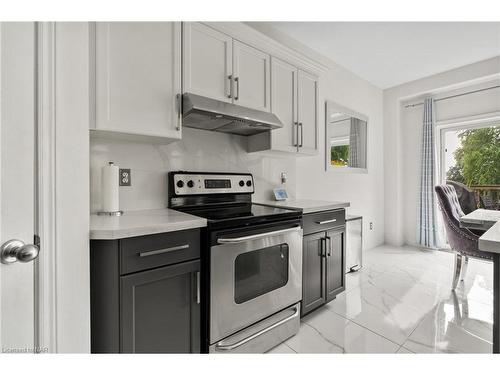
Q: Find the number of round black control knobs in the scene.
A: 4